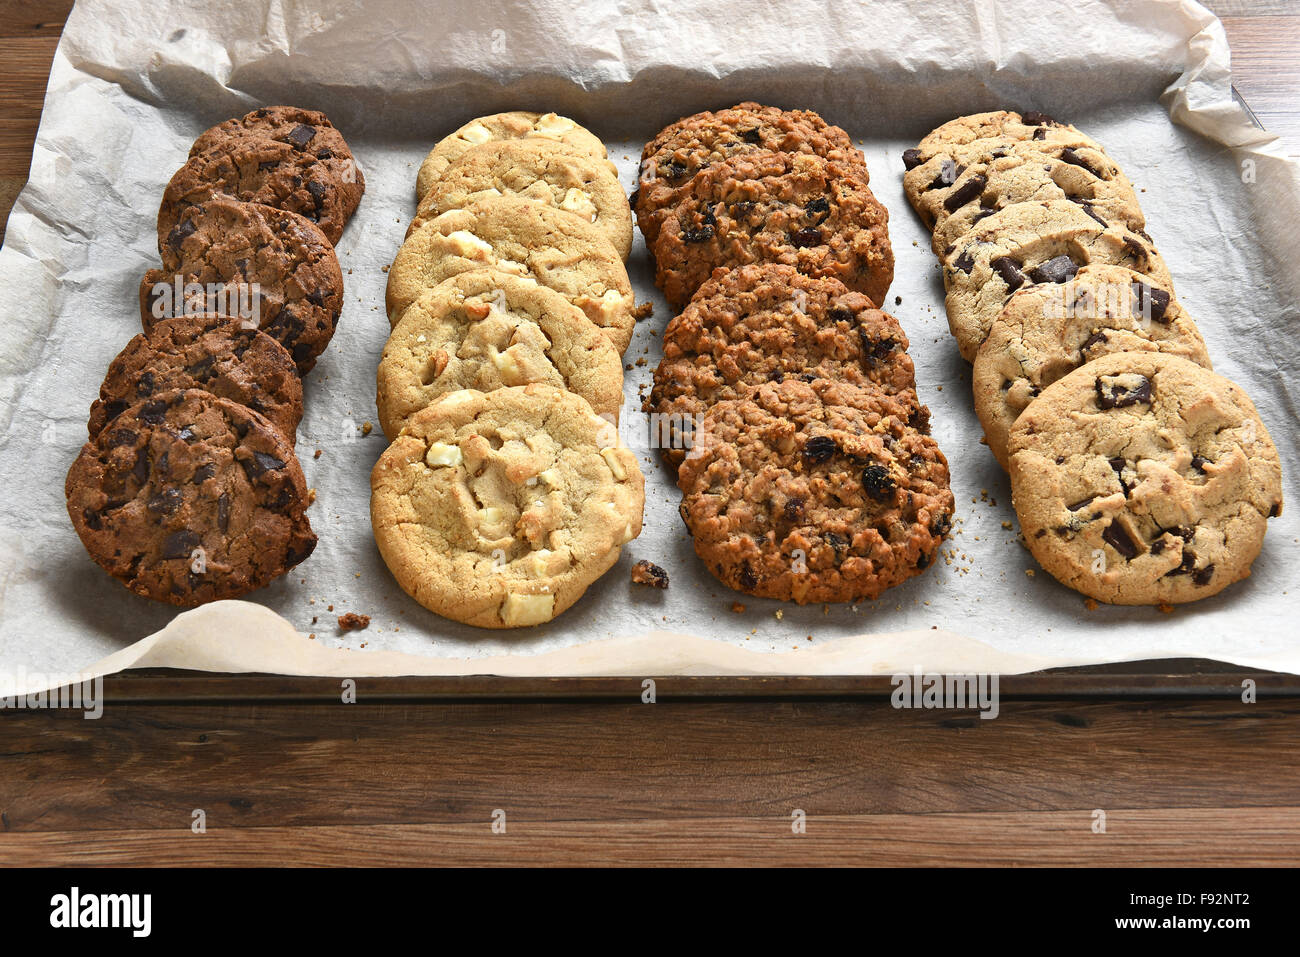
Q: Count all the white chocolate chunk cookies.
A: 5